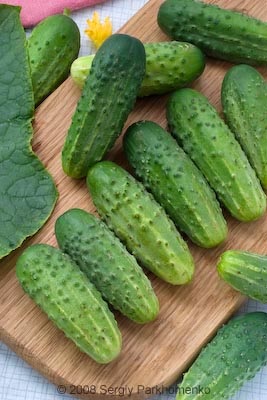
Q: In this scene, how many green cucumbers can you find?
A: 12